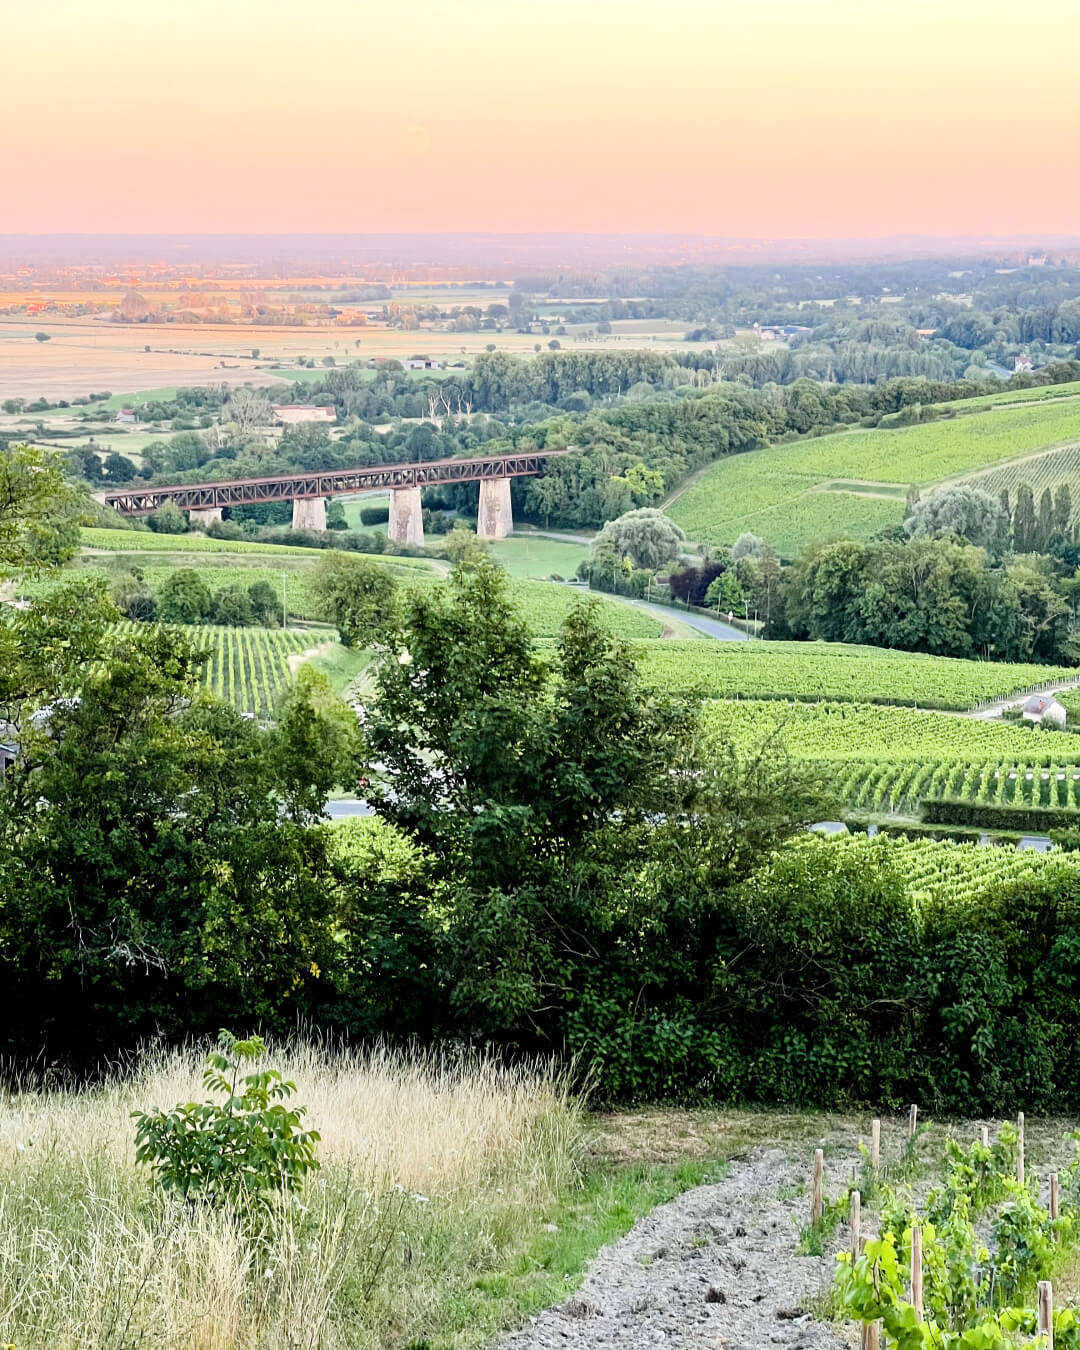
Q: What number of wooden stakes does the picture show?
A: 10